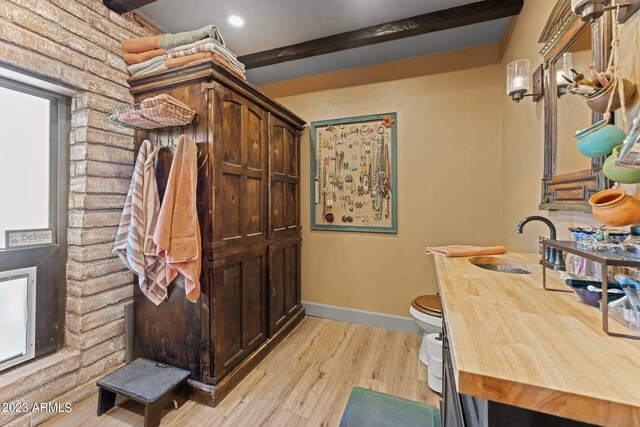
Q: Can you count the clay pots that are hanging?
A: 4